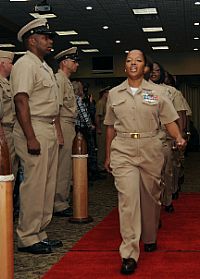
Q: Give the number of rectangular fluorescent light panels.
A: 11